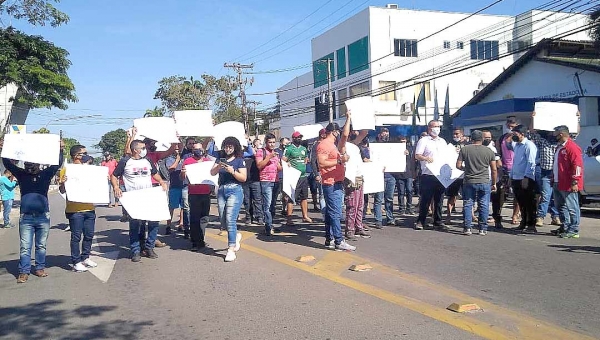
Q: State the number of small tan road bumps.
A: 3